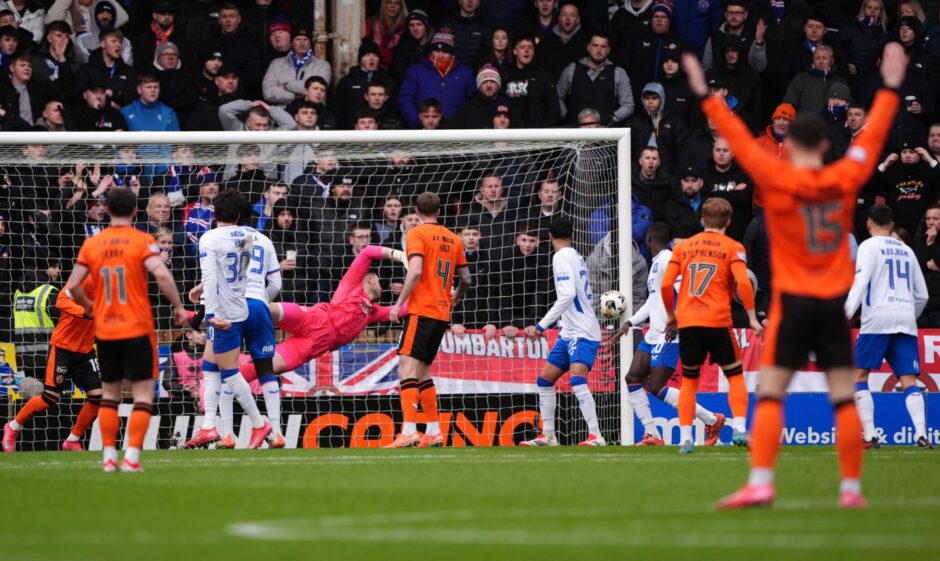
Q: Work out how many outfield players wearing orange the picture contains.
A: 5